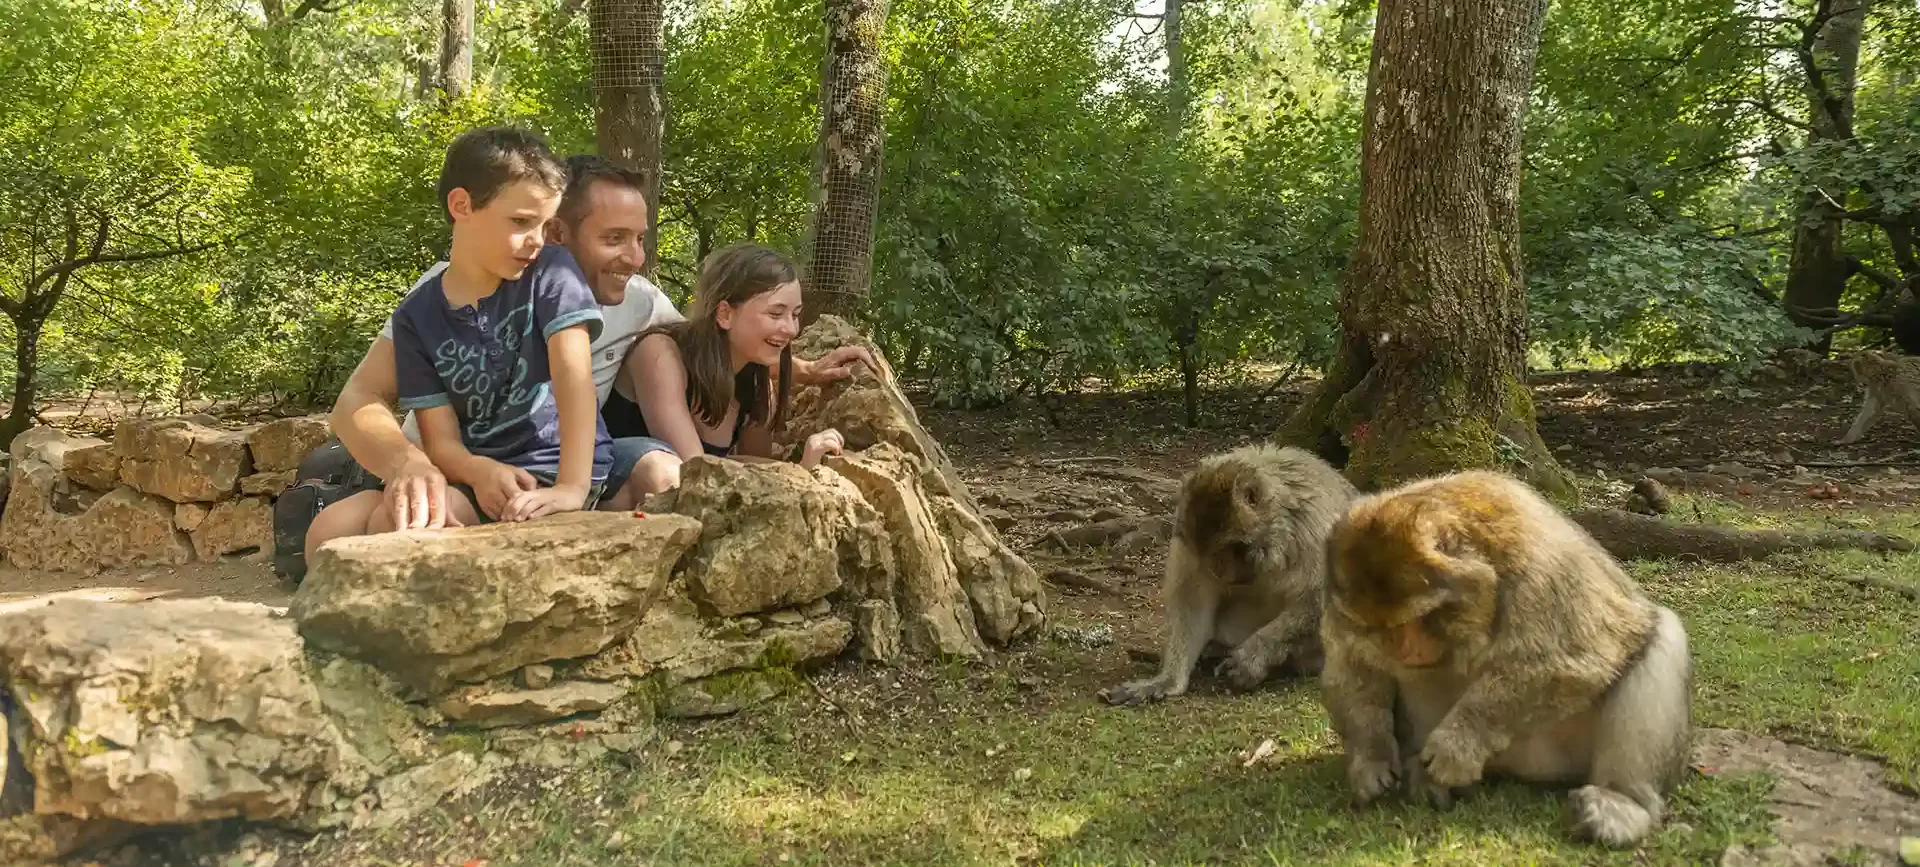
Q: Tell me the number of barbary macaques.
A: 3